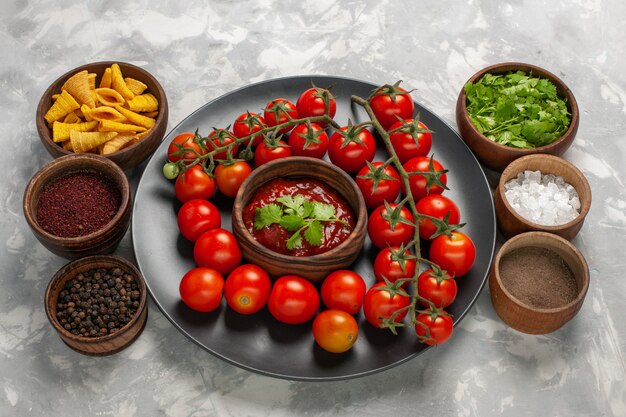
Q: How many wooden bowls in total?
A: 7